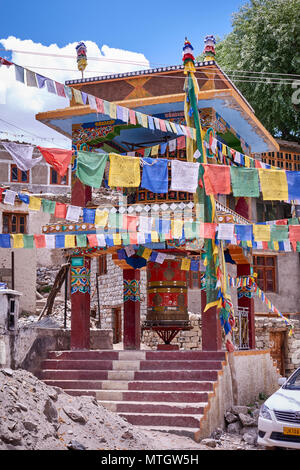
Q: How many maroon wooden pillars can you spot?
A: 4